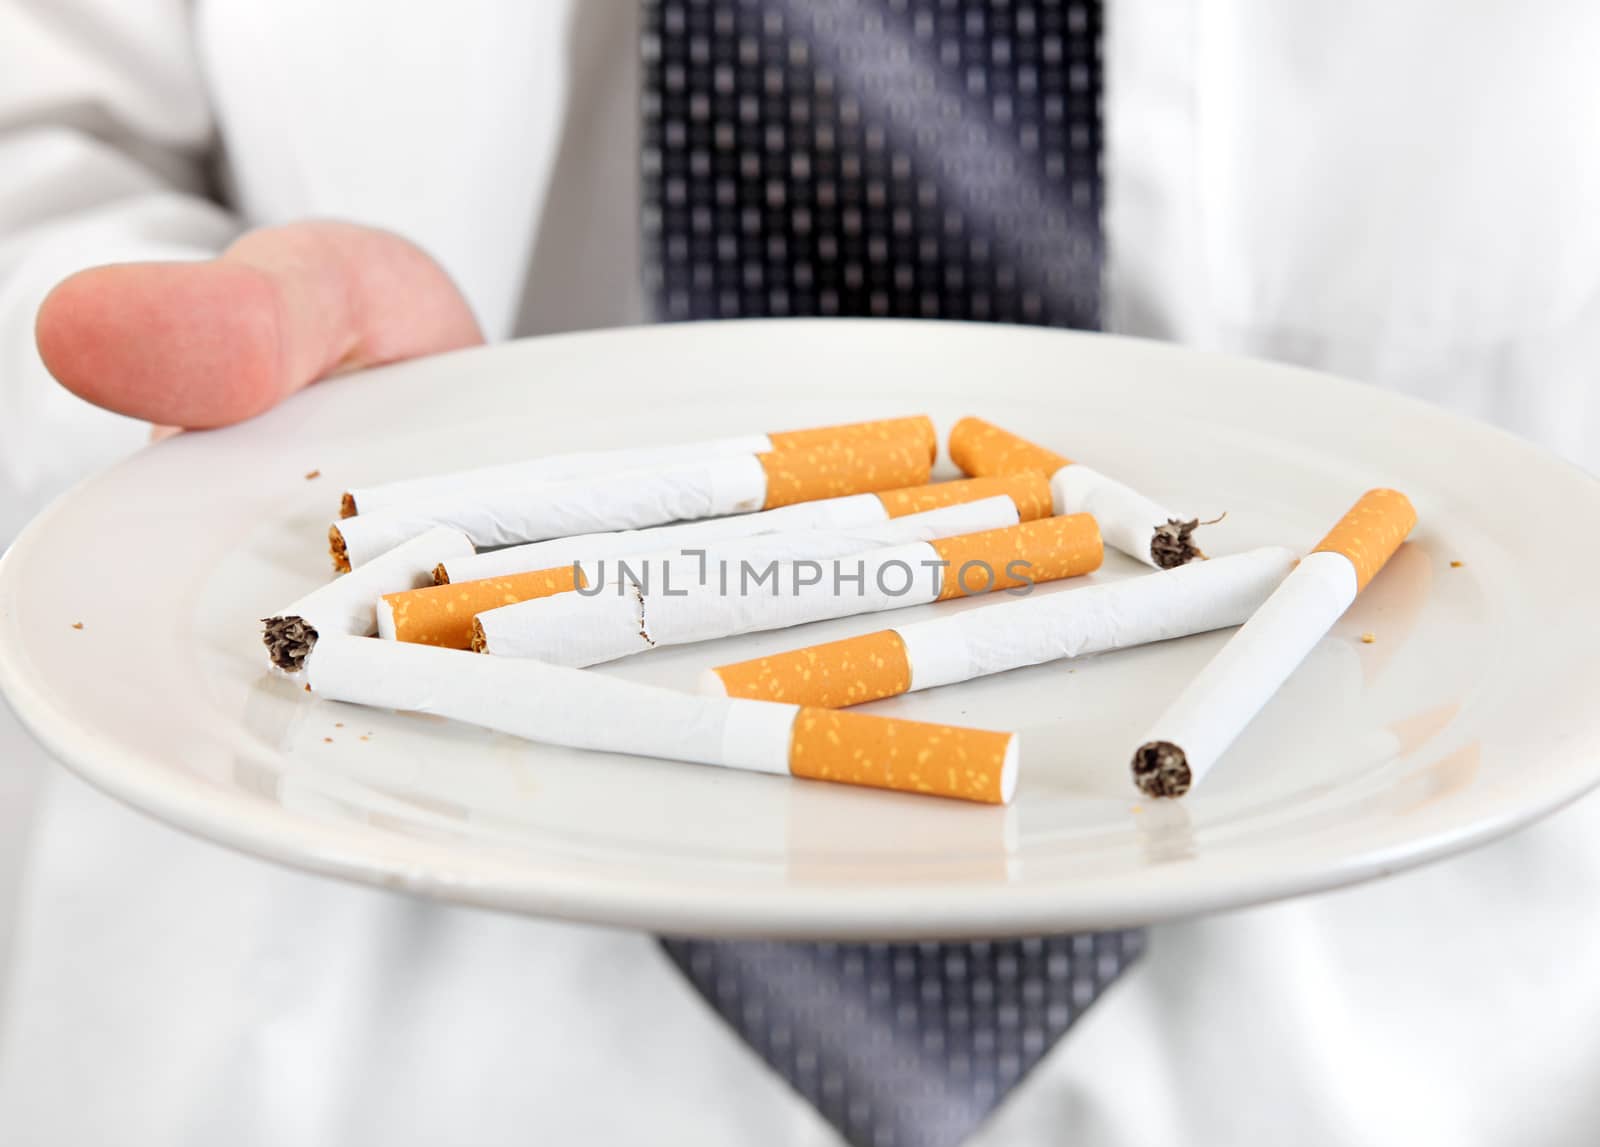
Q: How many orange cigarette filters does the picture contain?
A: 9